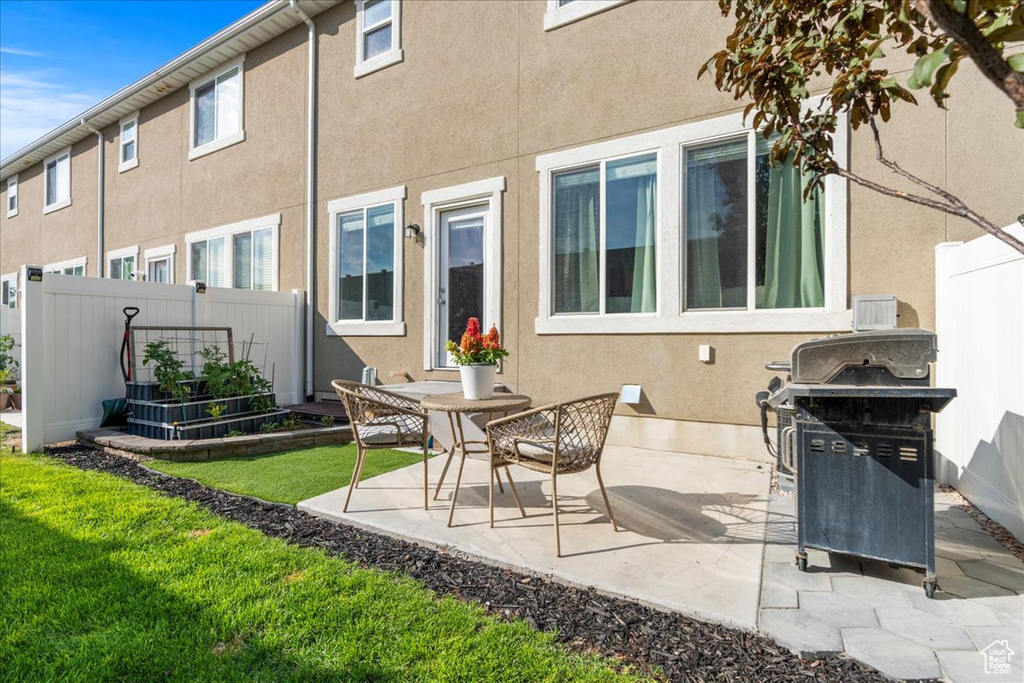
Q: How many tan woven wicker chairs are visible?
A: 2